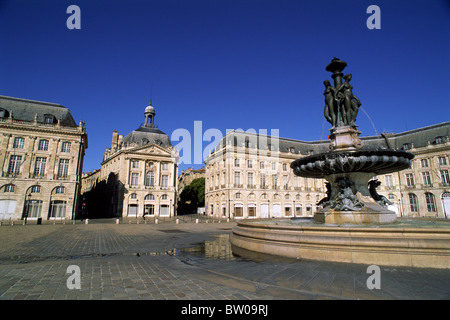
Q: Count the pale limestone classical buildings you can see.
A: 3